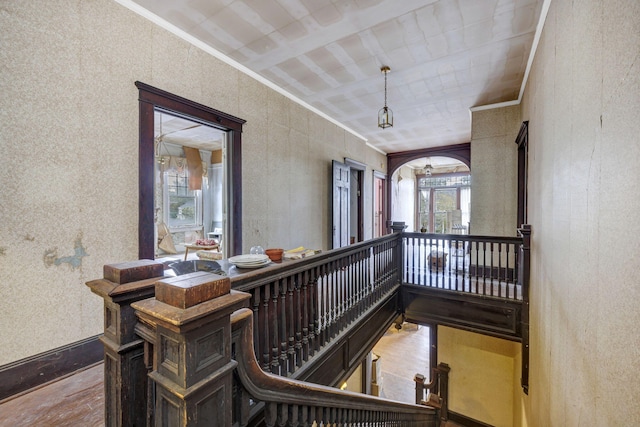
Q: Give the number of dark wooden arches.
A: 1